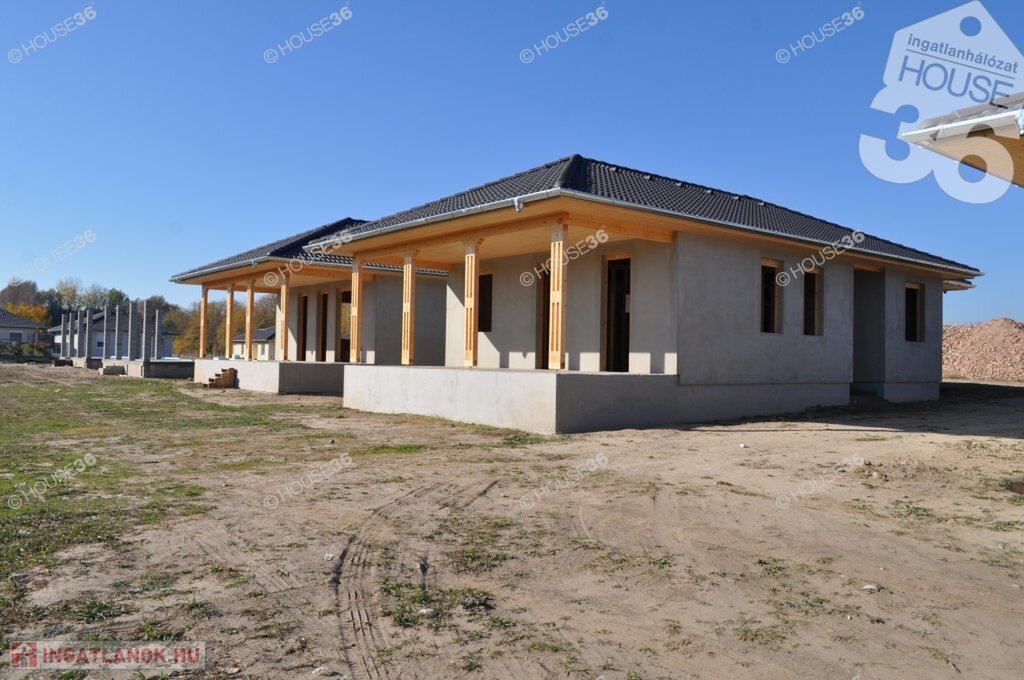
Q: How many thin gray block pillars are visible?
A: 9